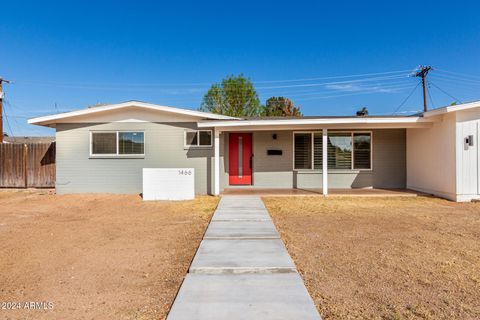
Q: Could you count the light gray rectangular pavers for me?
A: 5